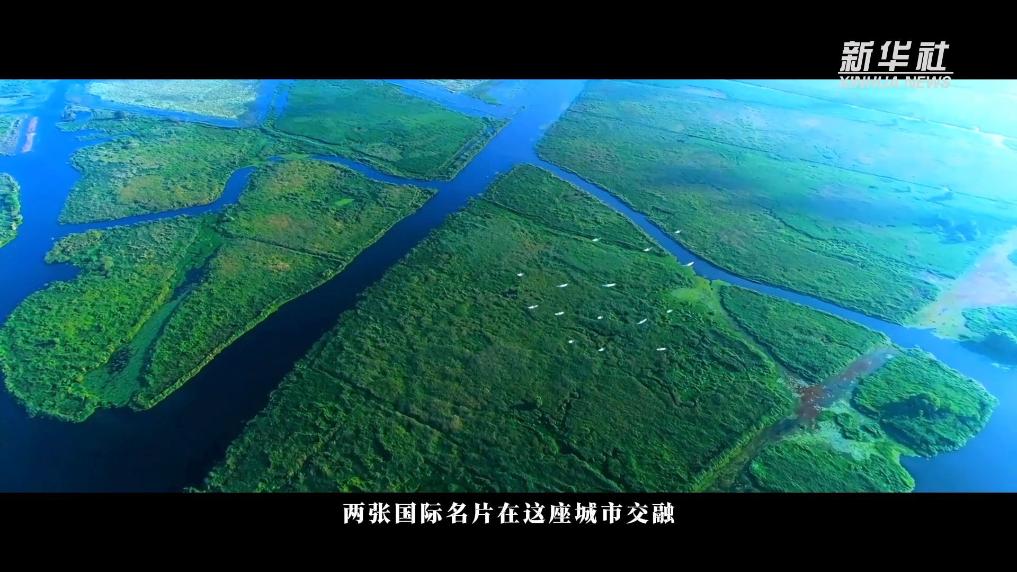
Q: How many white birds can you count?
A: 15